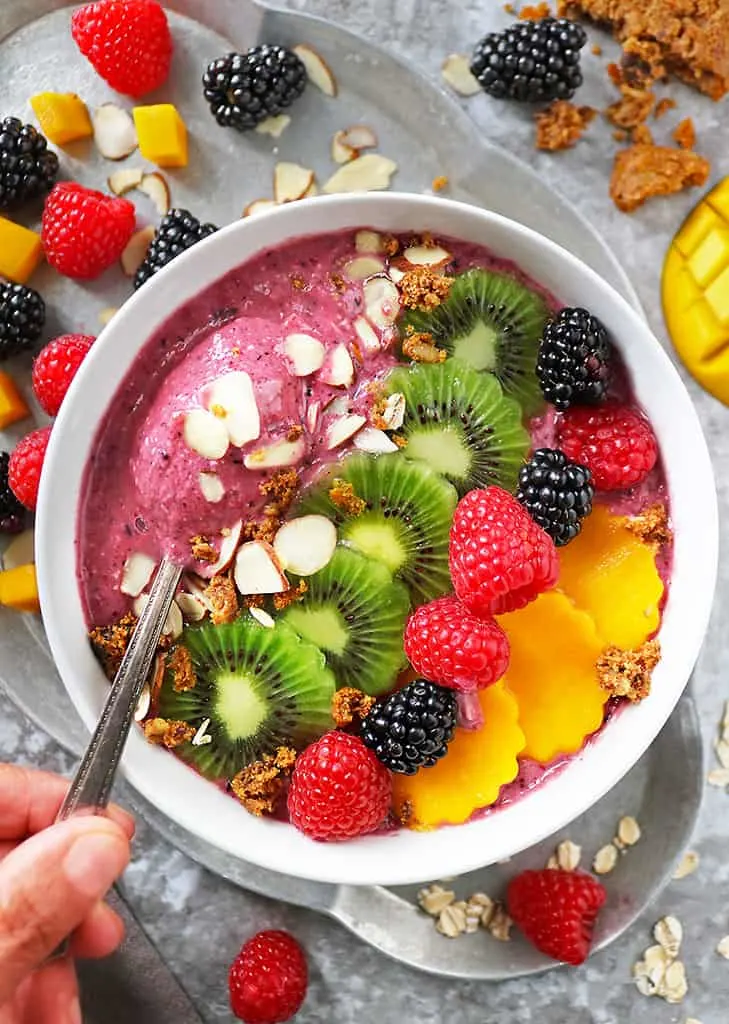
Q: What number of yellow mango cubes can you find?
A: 5